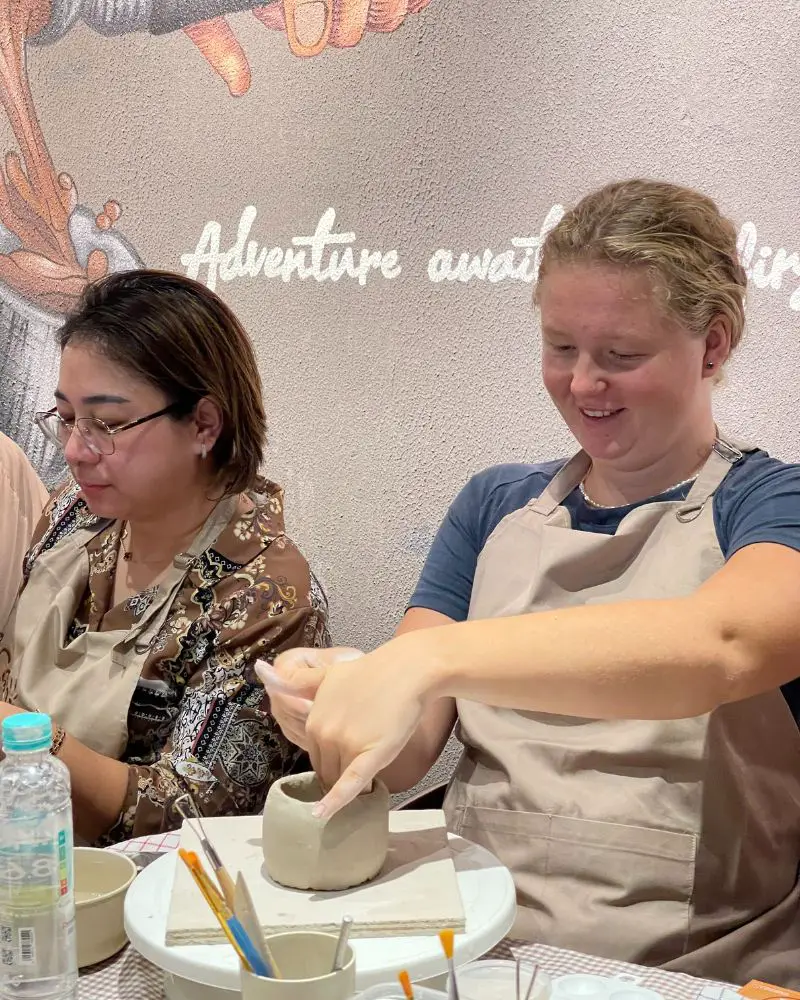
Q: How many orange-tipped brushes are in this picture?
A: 4